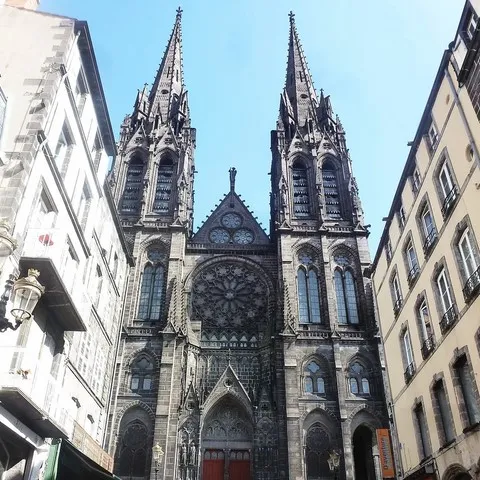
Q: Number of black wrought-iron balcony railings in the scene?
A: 8